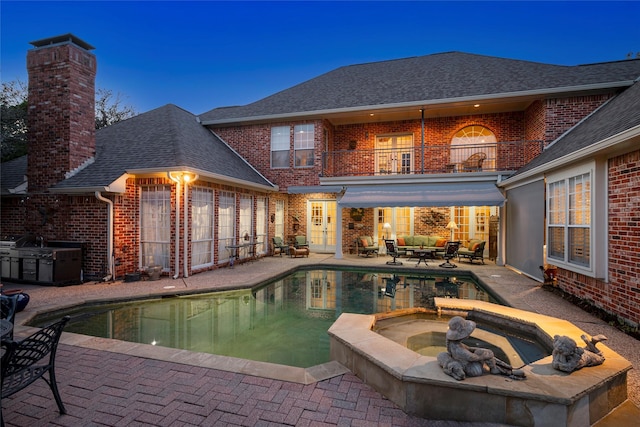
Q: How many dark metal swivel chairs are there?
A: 2